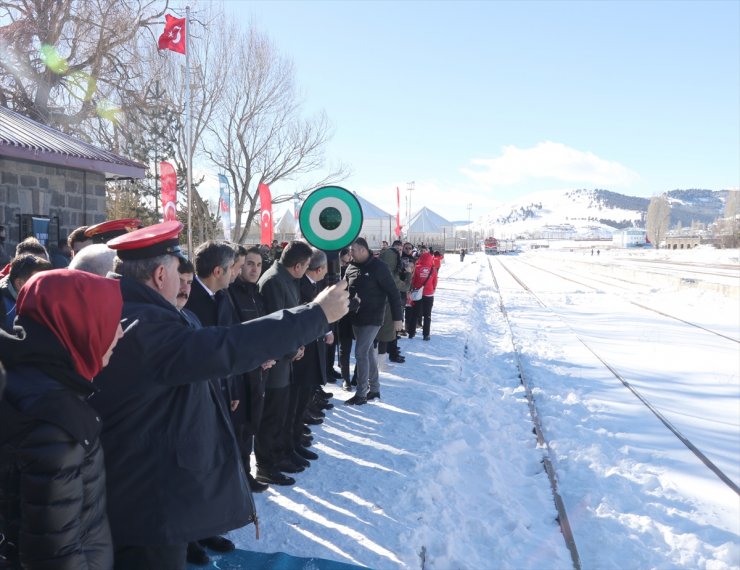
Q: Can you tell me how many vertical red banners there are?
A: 3